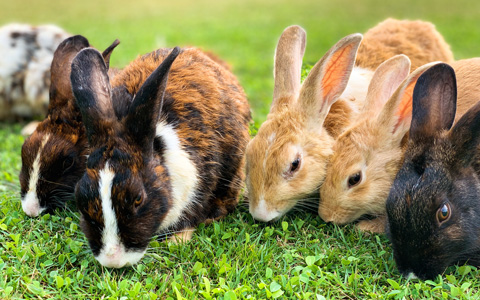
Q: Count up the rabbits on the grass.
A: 6